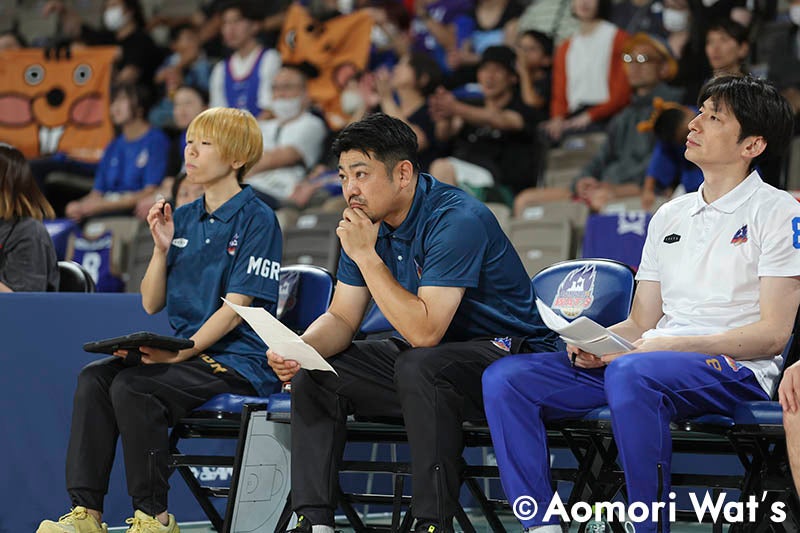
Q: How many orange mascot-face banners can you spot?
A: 2